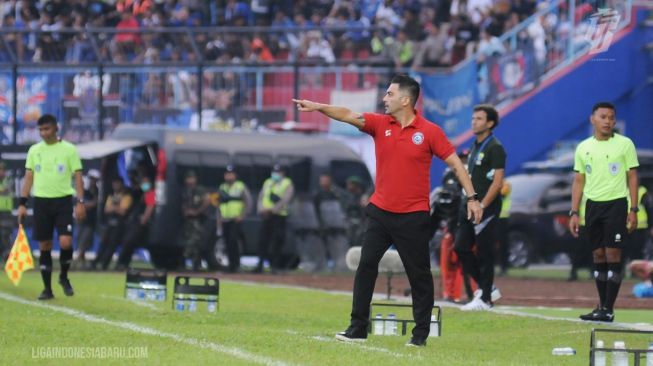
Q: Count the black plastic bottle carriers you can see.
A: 4